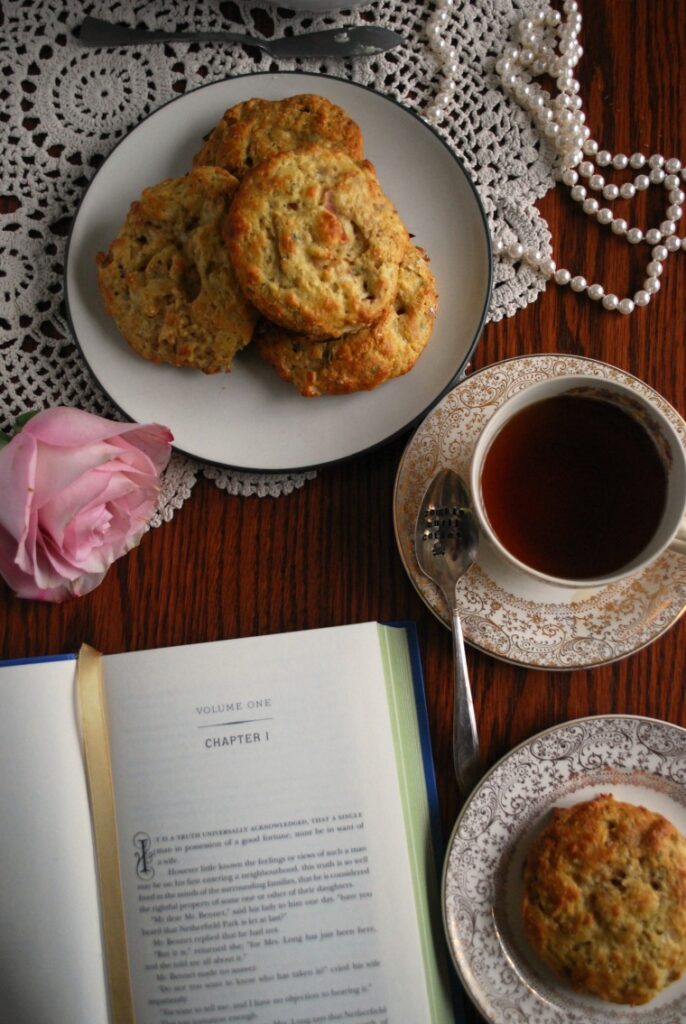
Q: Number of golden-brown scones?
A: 5